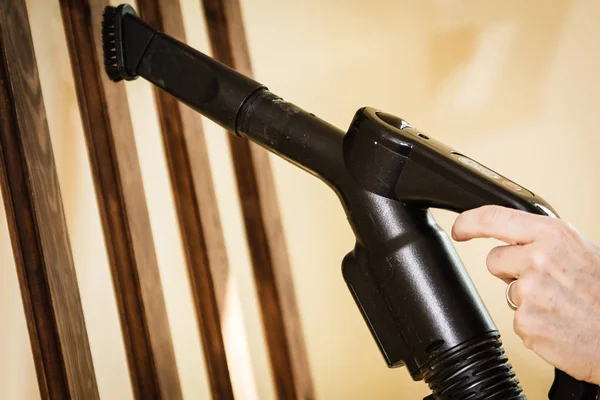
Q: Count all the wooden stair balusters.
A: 4